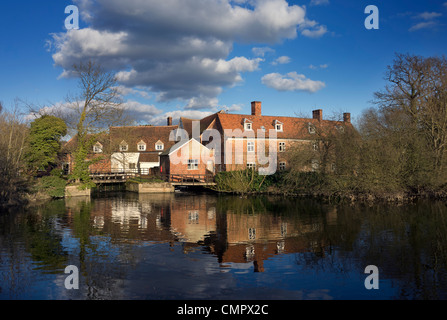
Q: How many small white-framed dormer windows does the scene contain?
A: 8